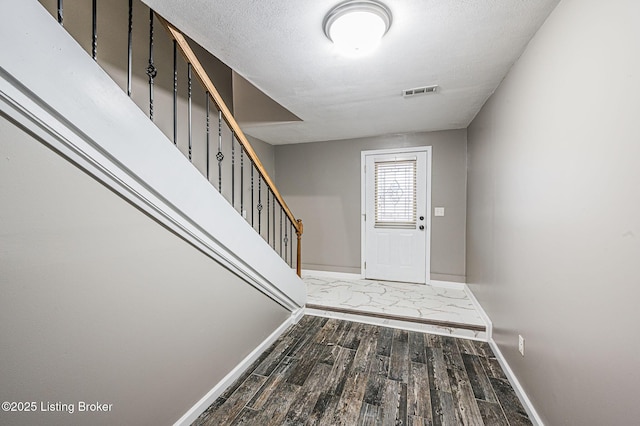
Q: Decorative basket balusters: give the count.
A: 4